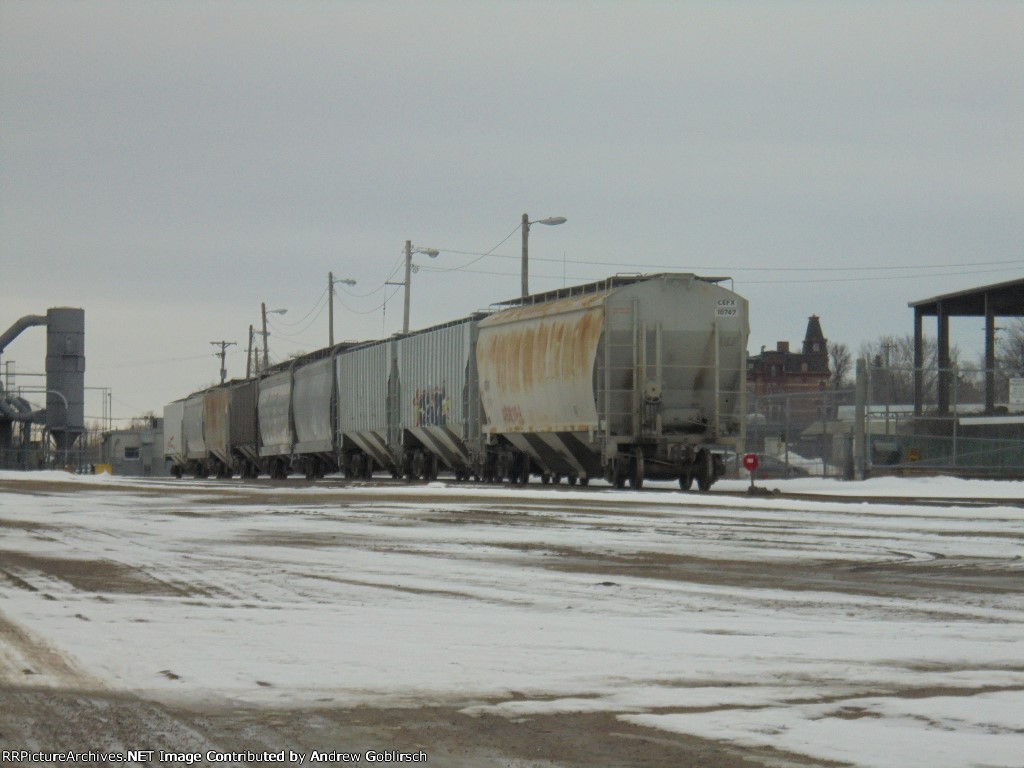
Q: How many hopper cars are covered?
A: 9